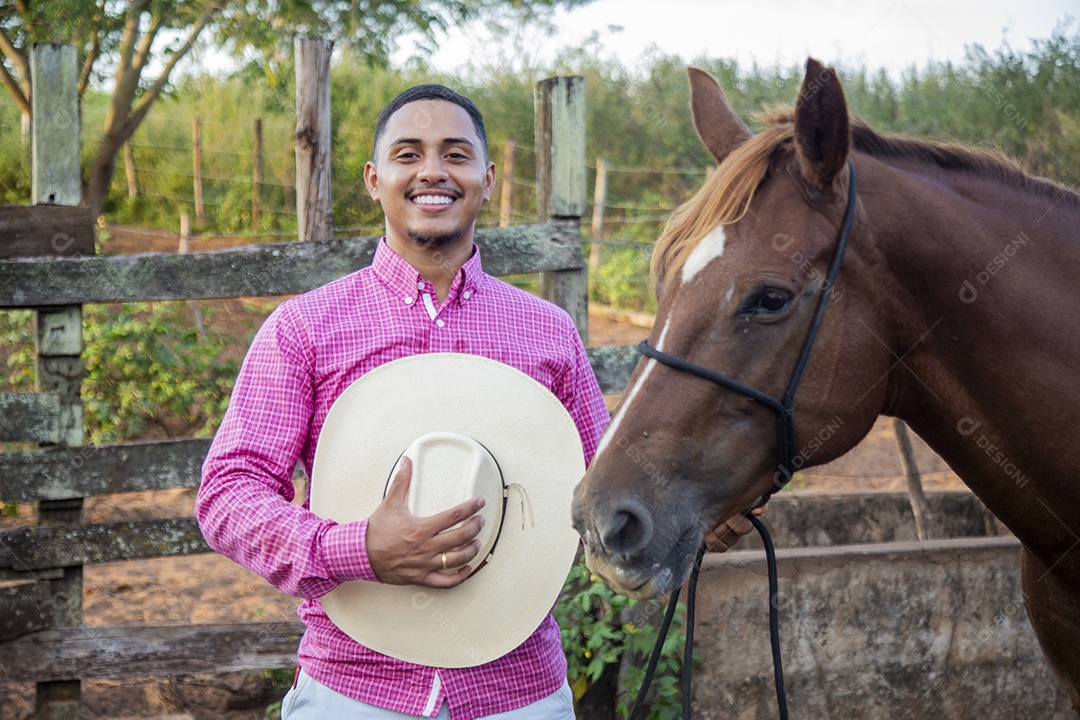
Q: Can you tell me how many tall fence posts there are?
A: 3